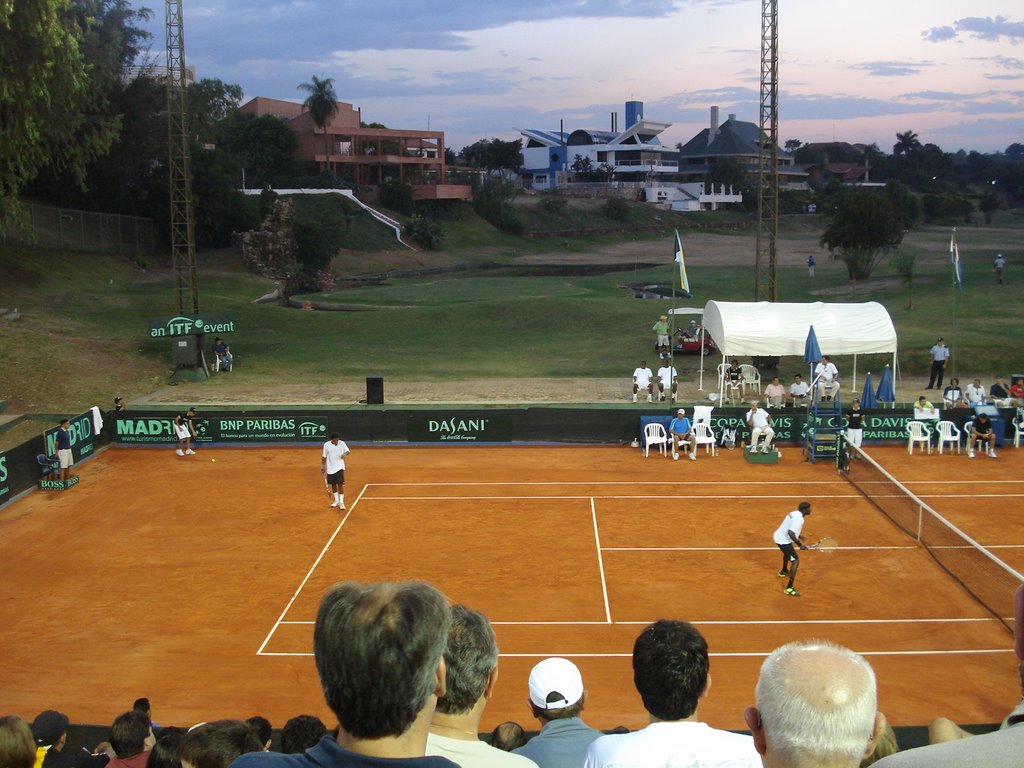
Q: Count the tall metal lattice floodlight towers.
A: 2